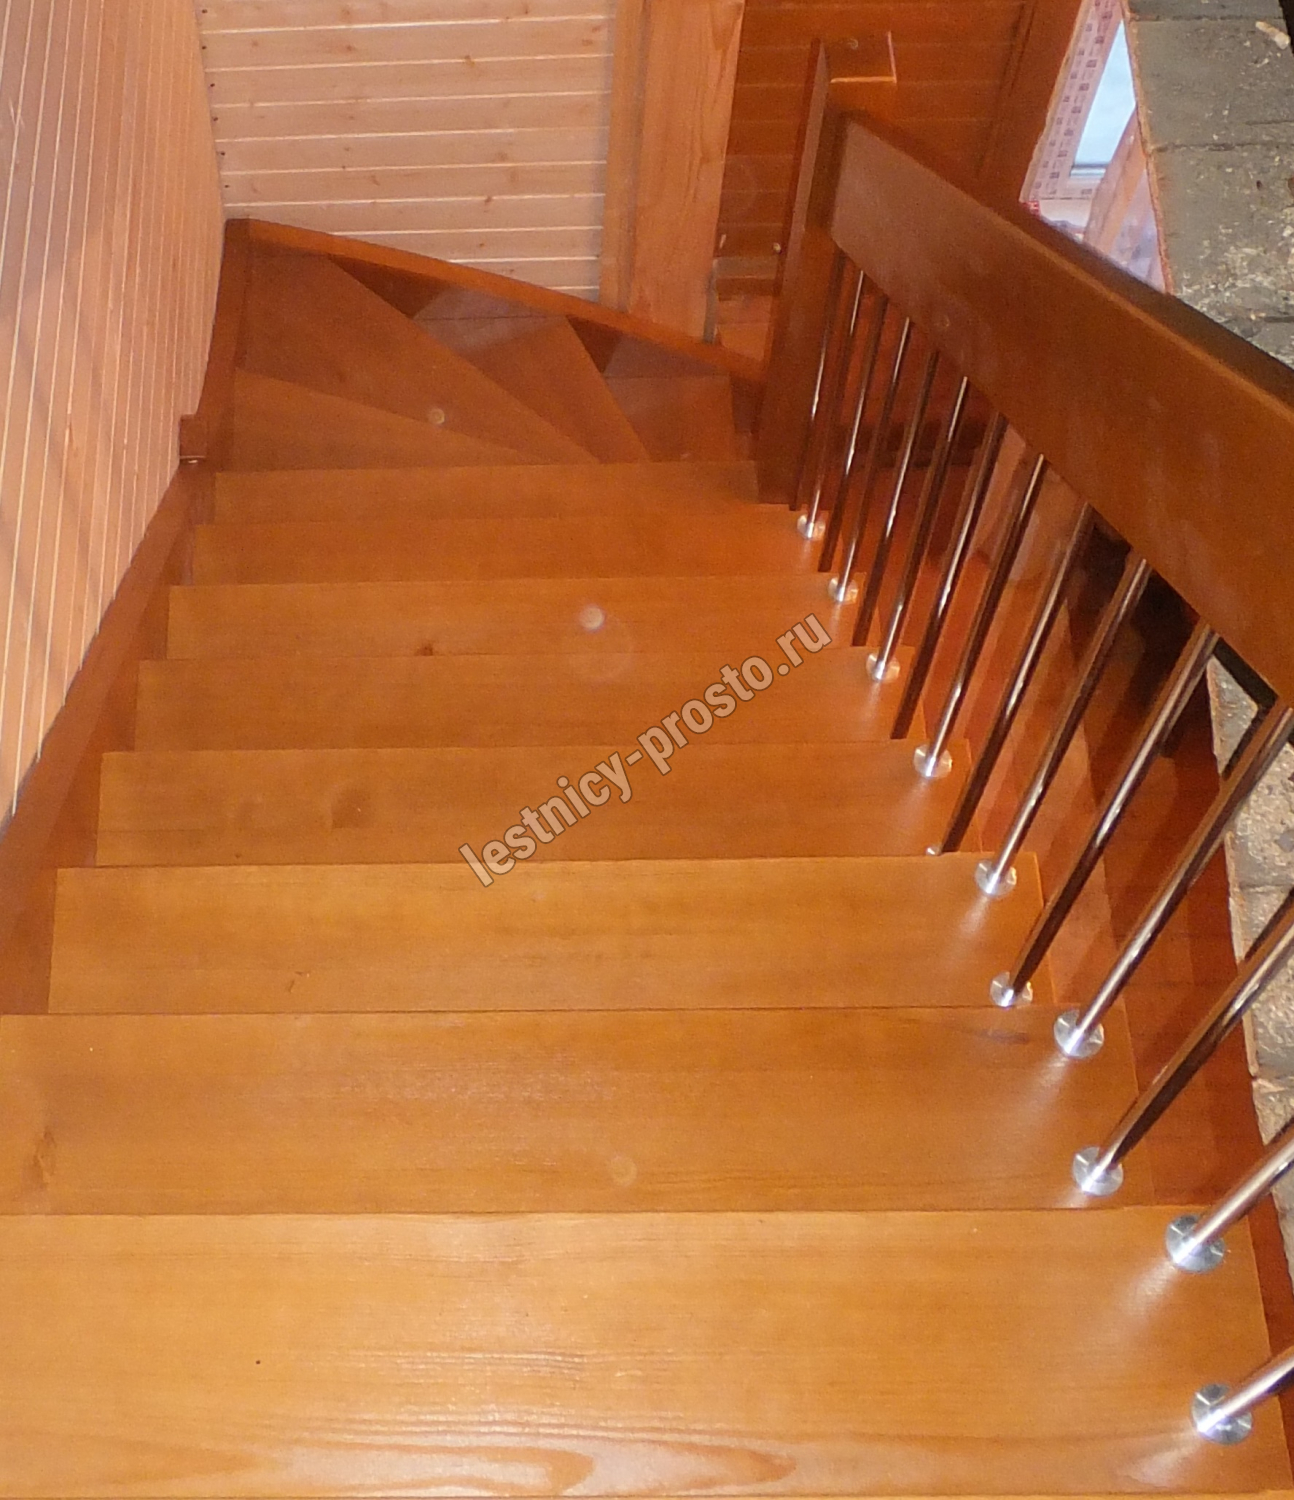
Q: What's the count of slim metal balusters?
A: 15